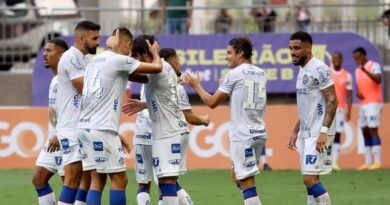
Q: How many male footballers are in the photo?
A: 9